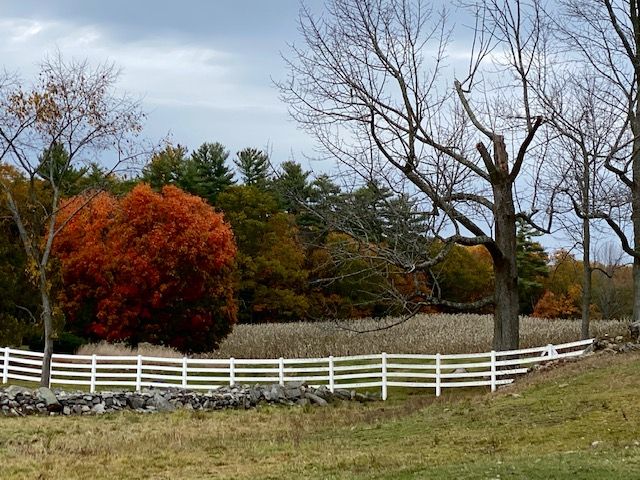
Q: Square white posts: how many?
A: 11